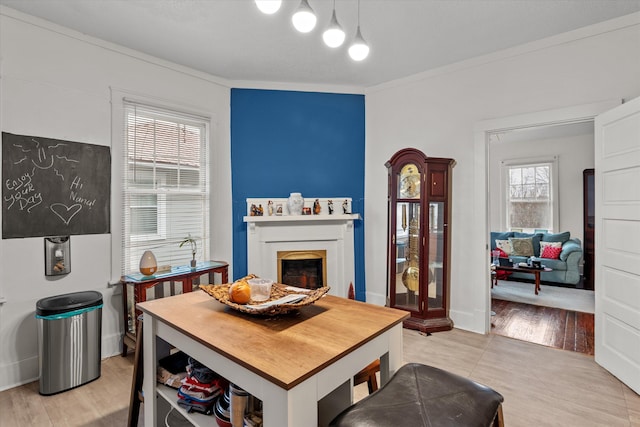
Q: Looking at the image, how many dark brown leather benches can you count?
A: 1